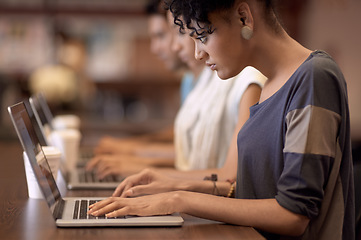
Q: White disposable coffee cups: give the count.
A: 3